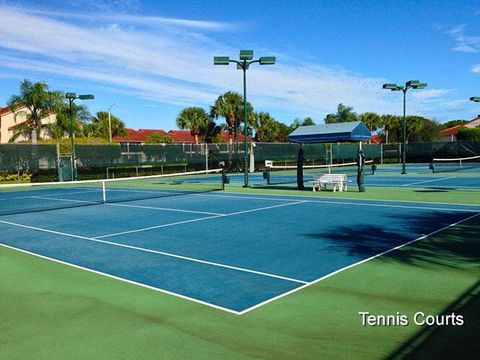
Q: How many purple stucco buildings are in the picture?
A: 0